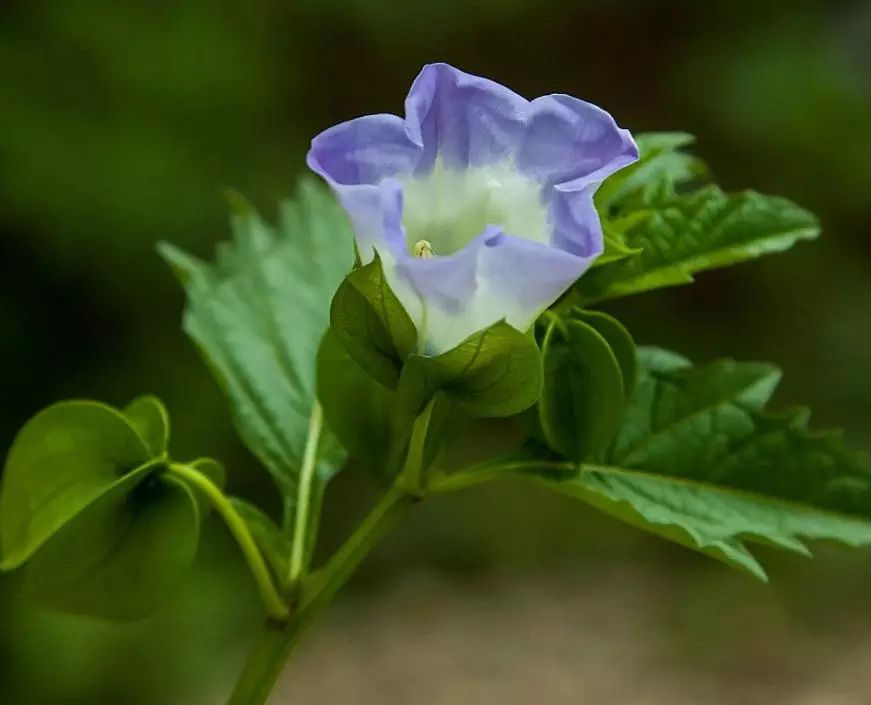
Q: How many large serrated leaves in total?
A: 3